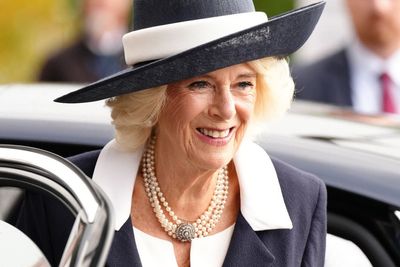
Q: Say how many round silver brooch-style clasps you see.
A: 1